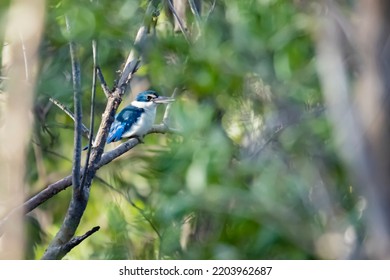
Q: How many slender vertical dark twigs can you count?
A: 2